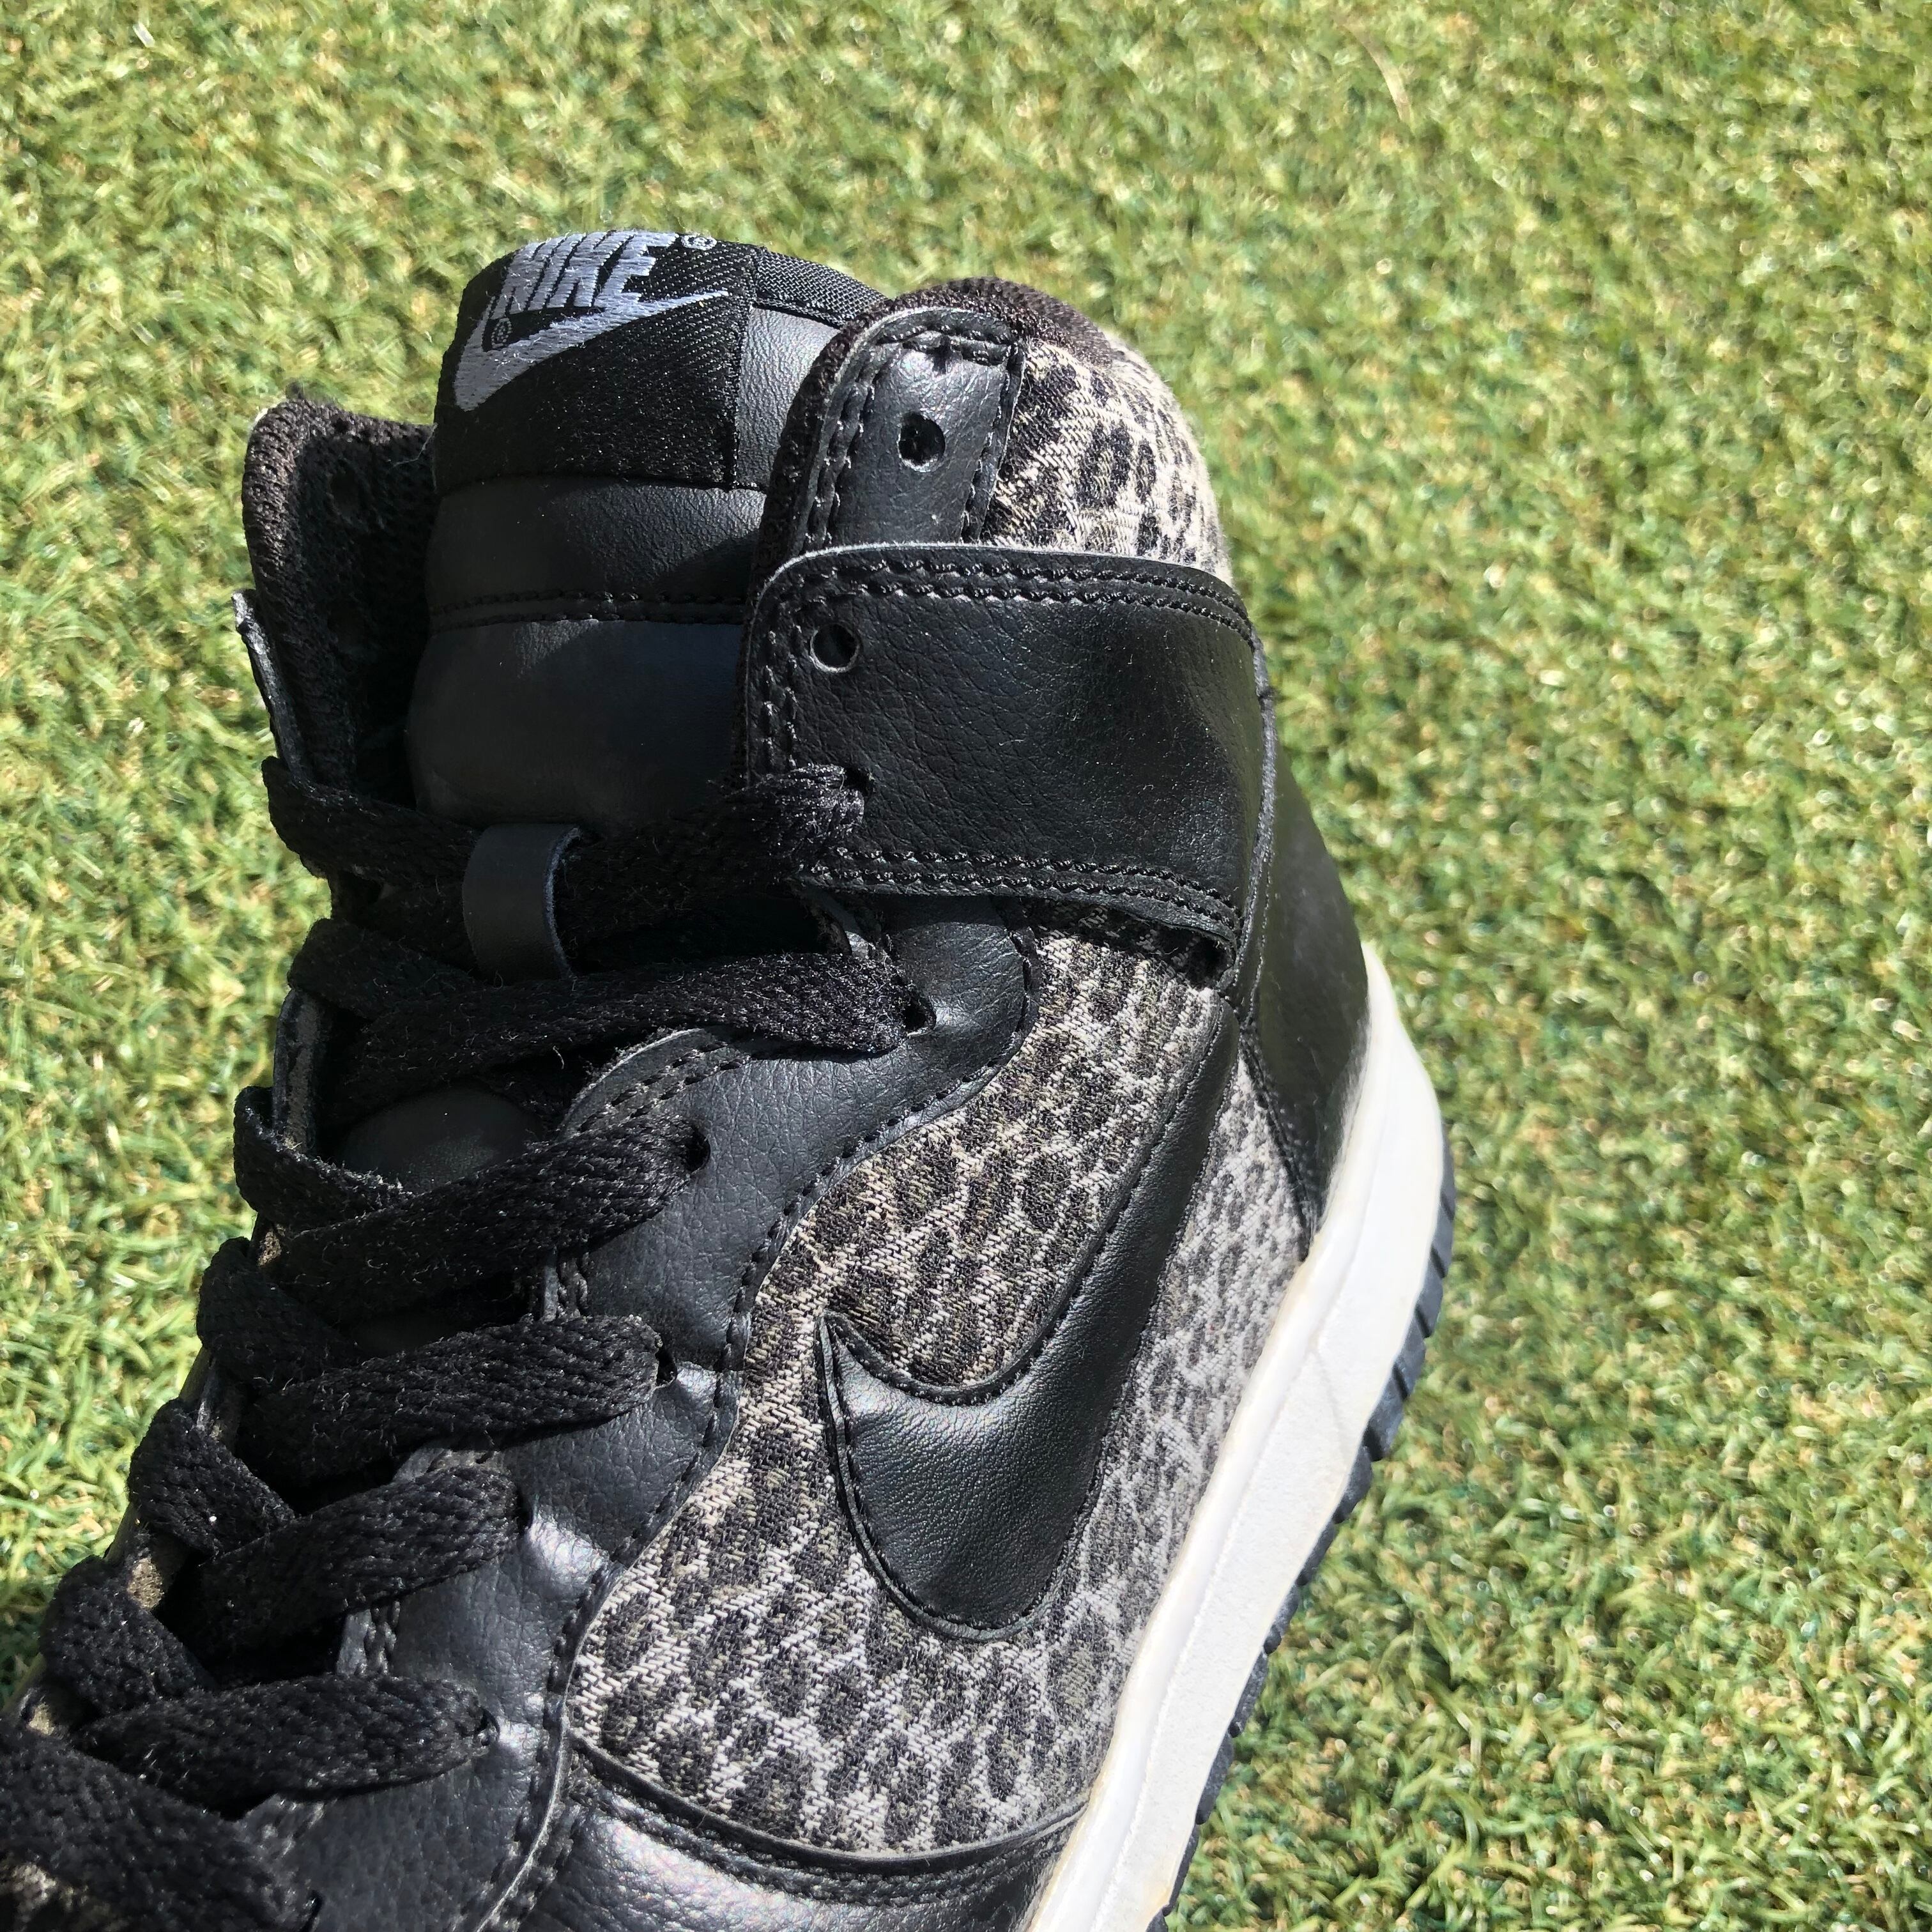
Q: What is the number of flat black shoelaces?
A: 1